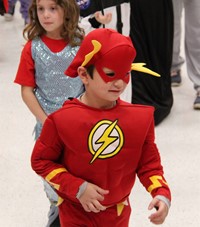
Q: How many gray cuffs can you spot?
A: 2